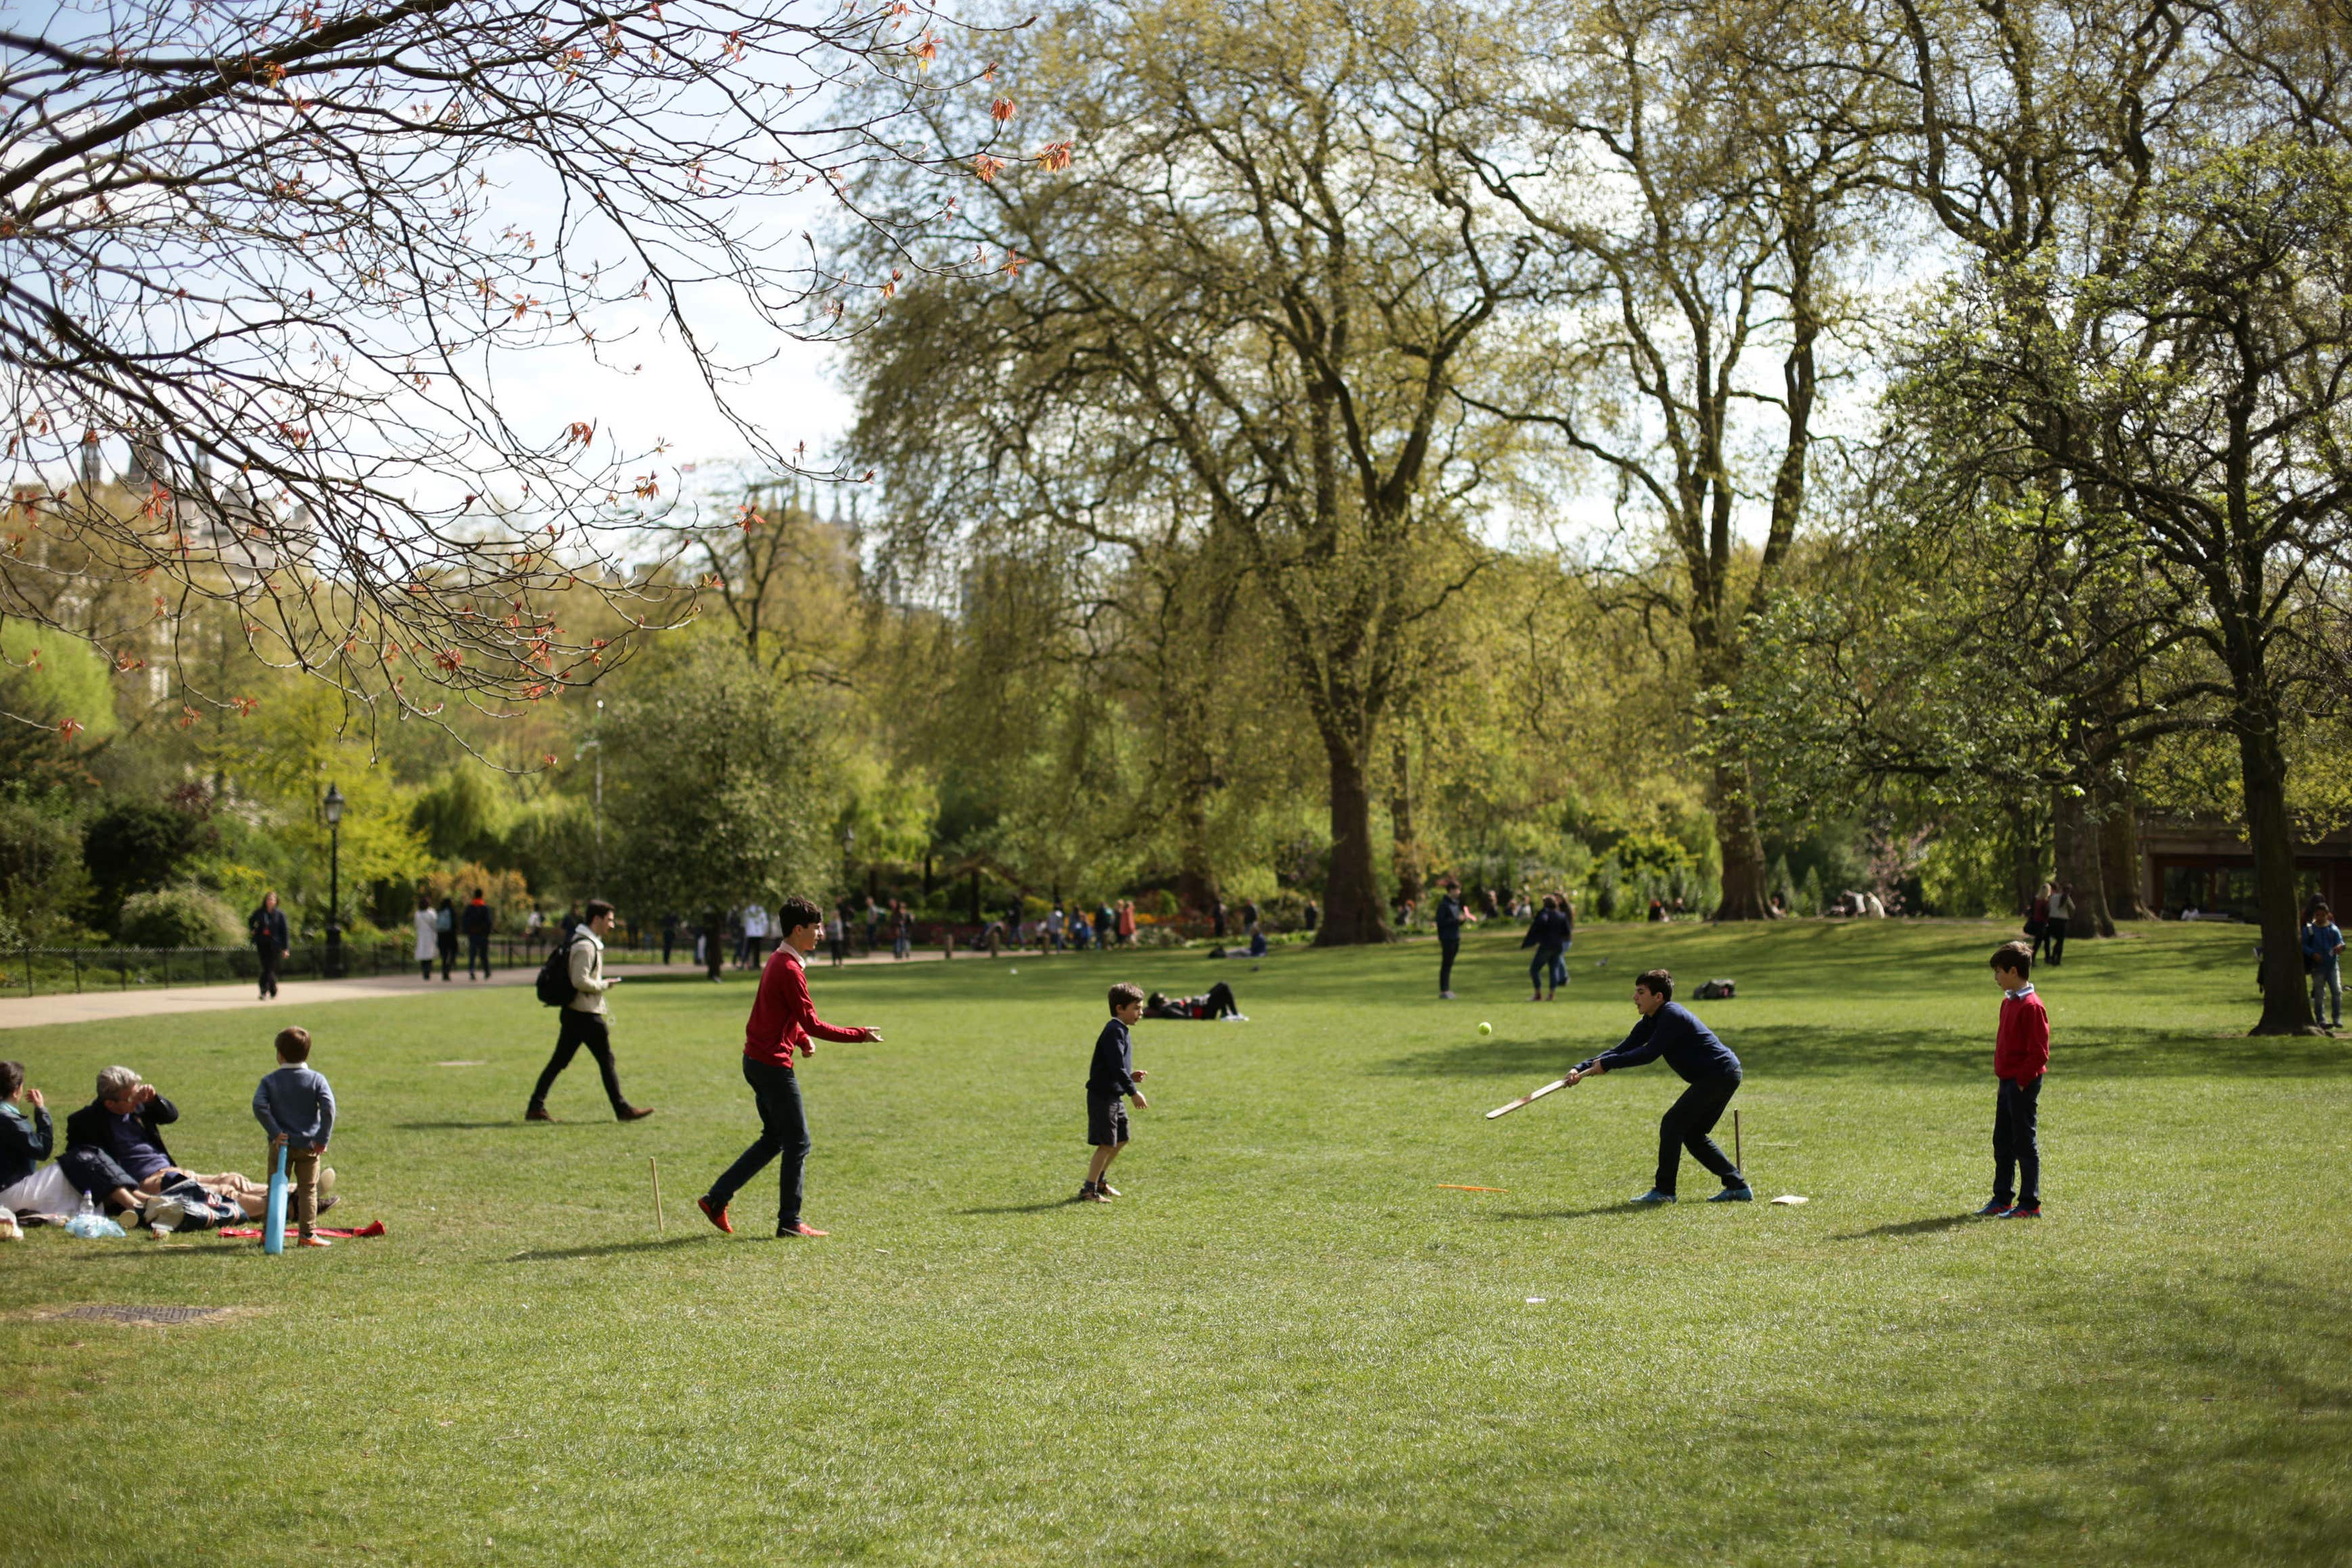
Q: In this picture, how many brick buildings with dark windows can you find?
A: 1